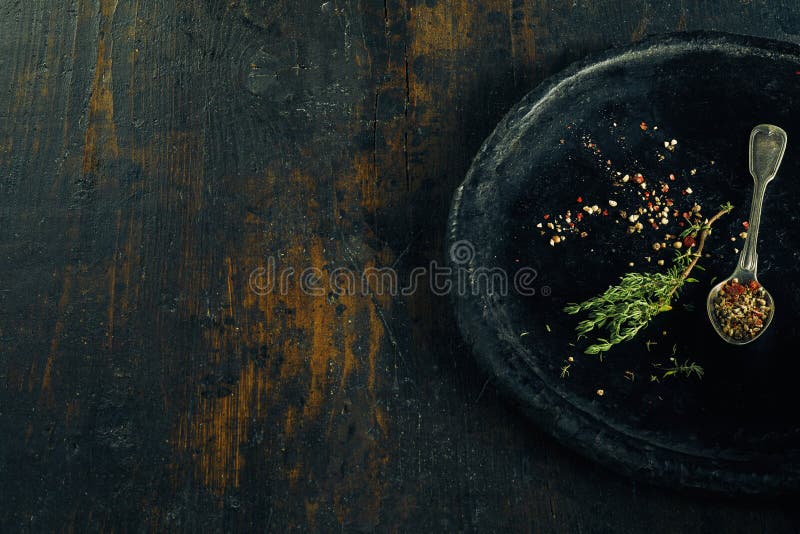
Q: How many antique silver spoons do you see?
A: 1